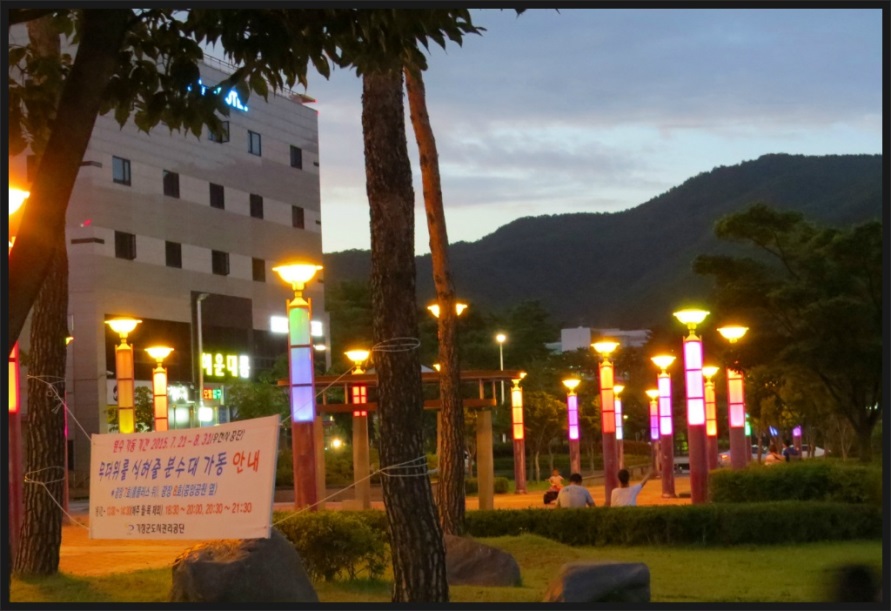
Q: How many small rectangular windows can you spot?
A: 12